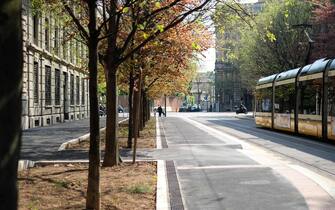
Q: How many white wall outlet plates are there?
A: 0